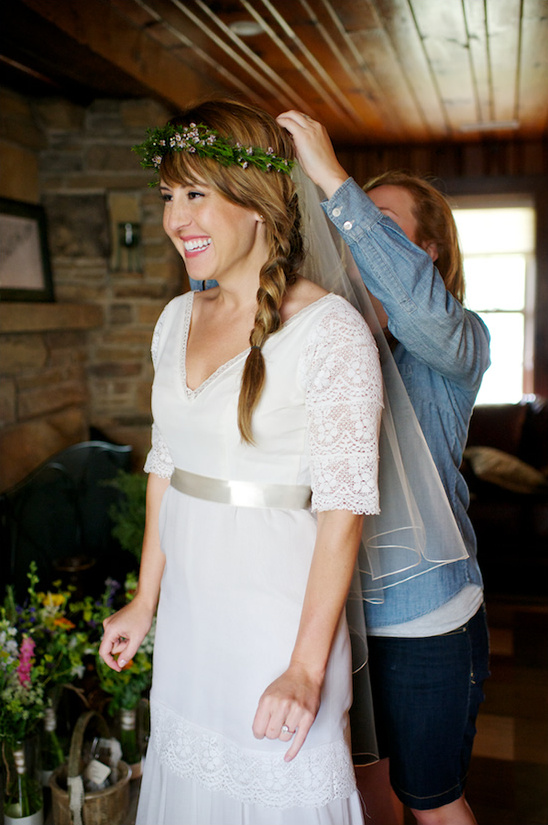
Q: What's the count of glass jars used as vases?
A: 3